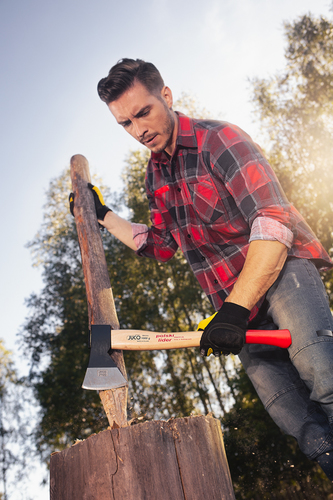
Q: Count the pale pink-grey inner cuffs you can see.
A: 2